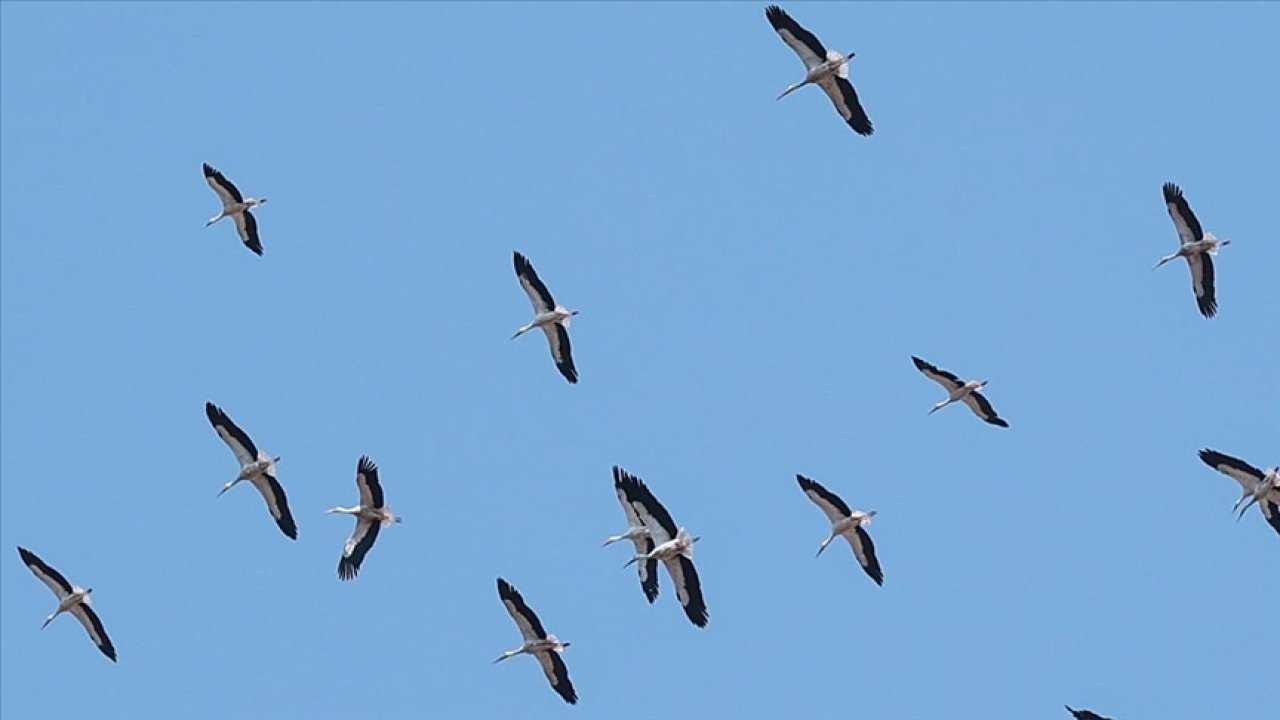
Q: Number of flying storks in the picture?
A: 15